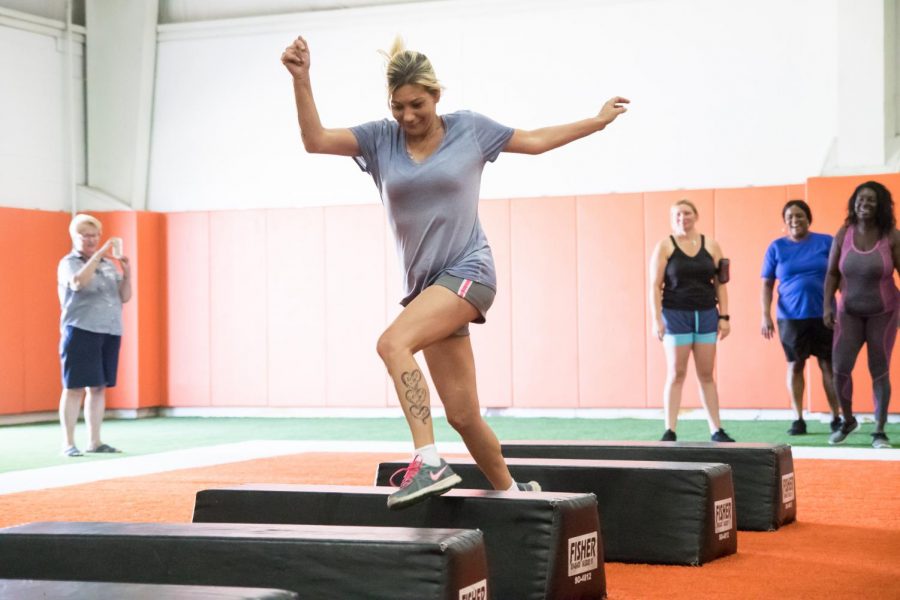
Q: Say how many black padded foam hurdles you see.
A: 5